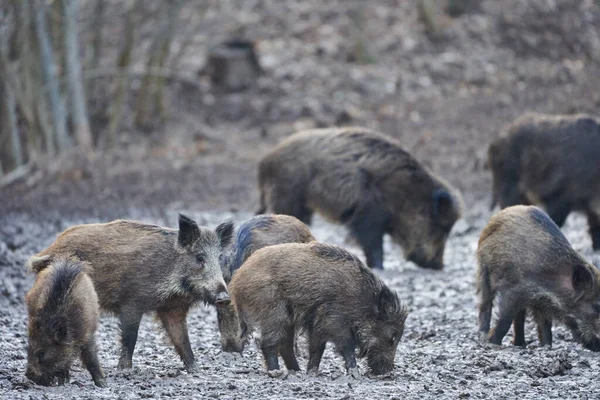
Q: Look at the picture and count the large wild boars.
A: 2